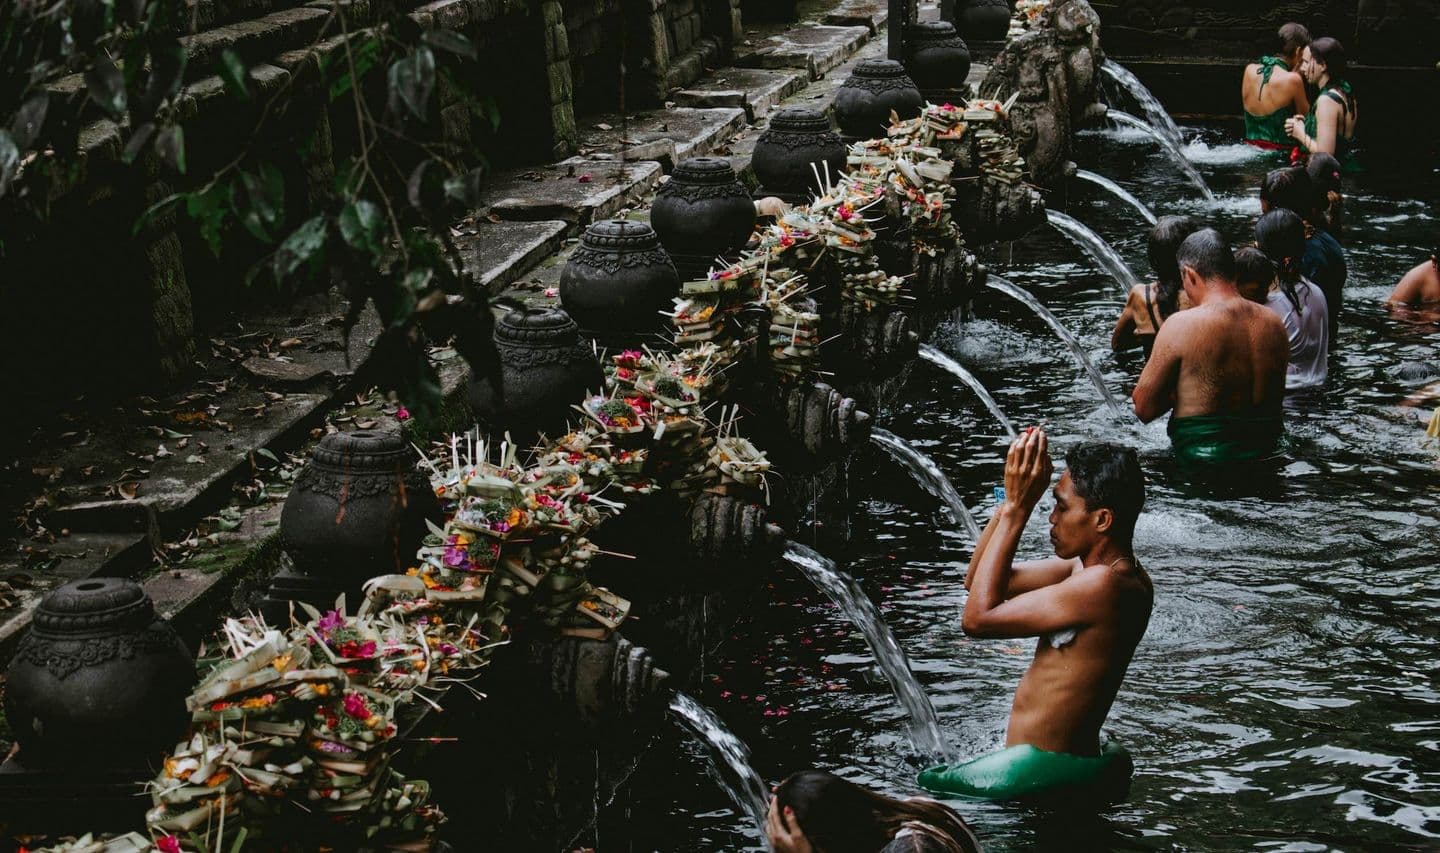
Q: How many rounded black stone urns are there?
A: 9